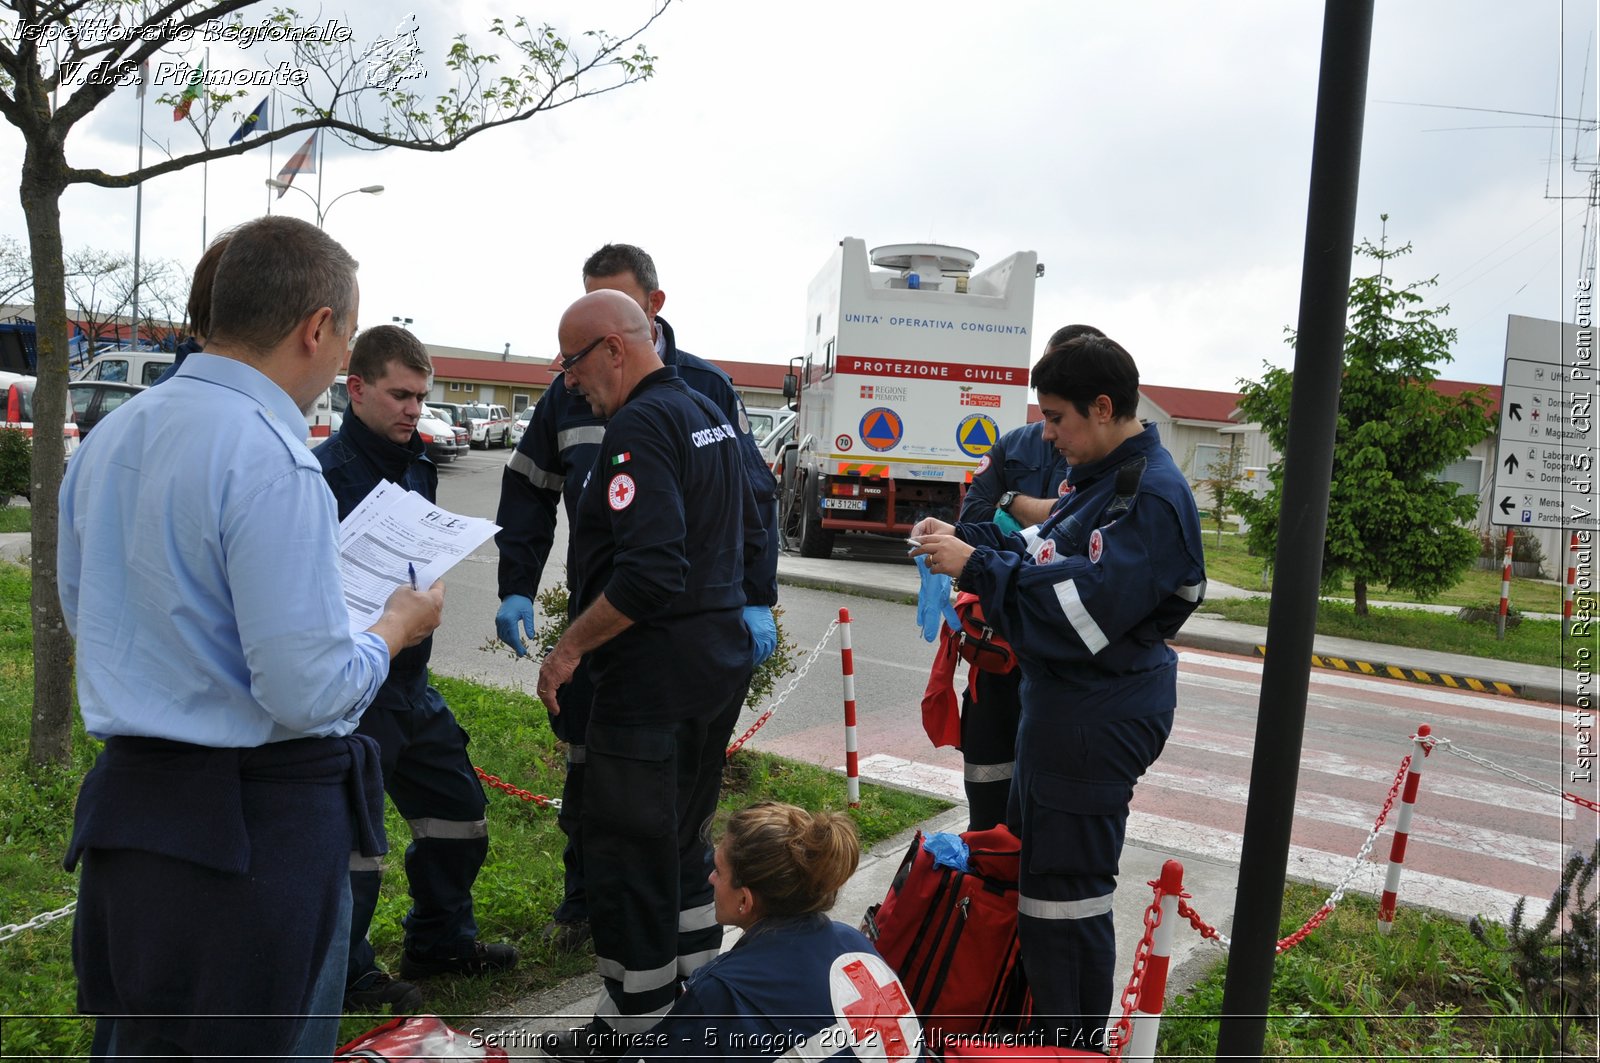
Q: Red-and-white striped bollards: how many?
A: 3